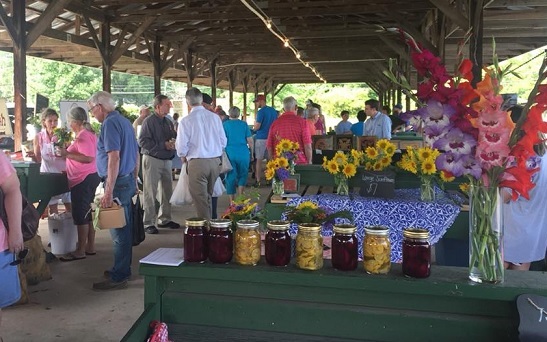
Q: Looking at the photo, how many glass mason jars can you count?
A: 8